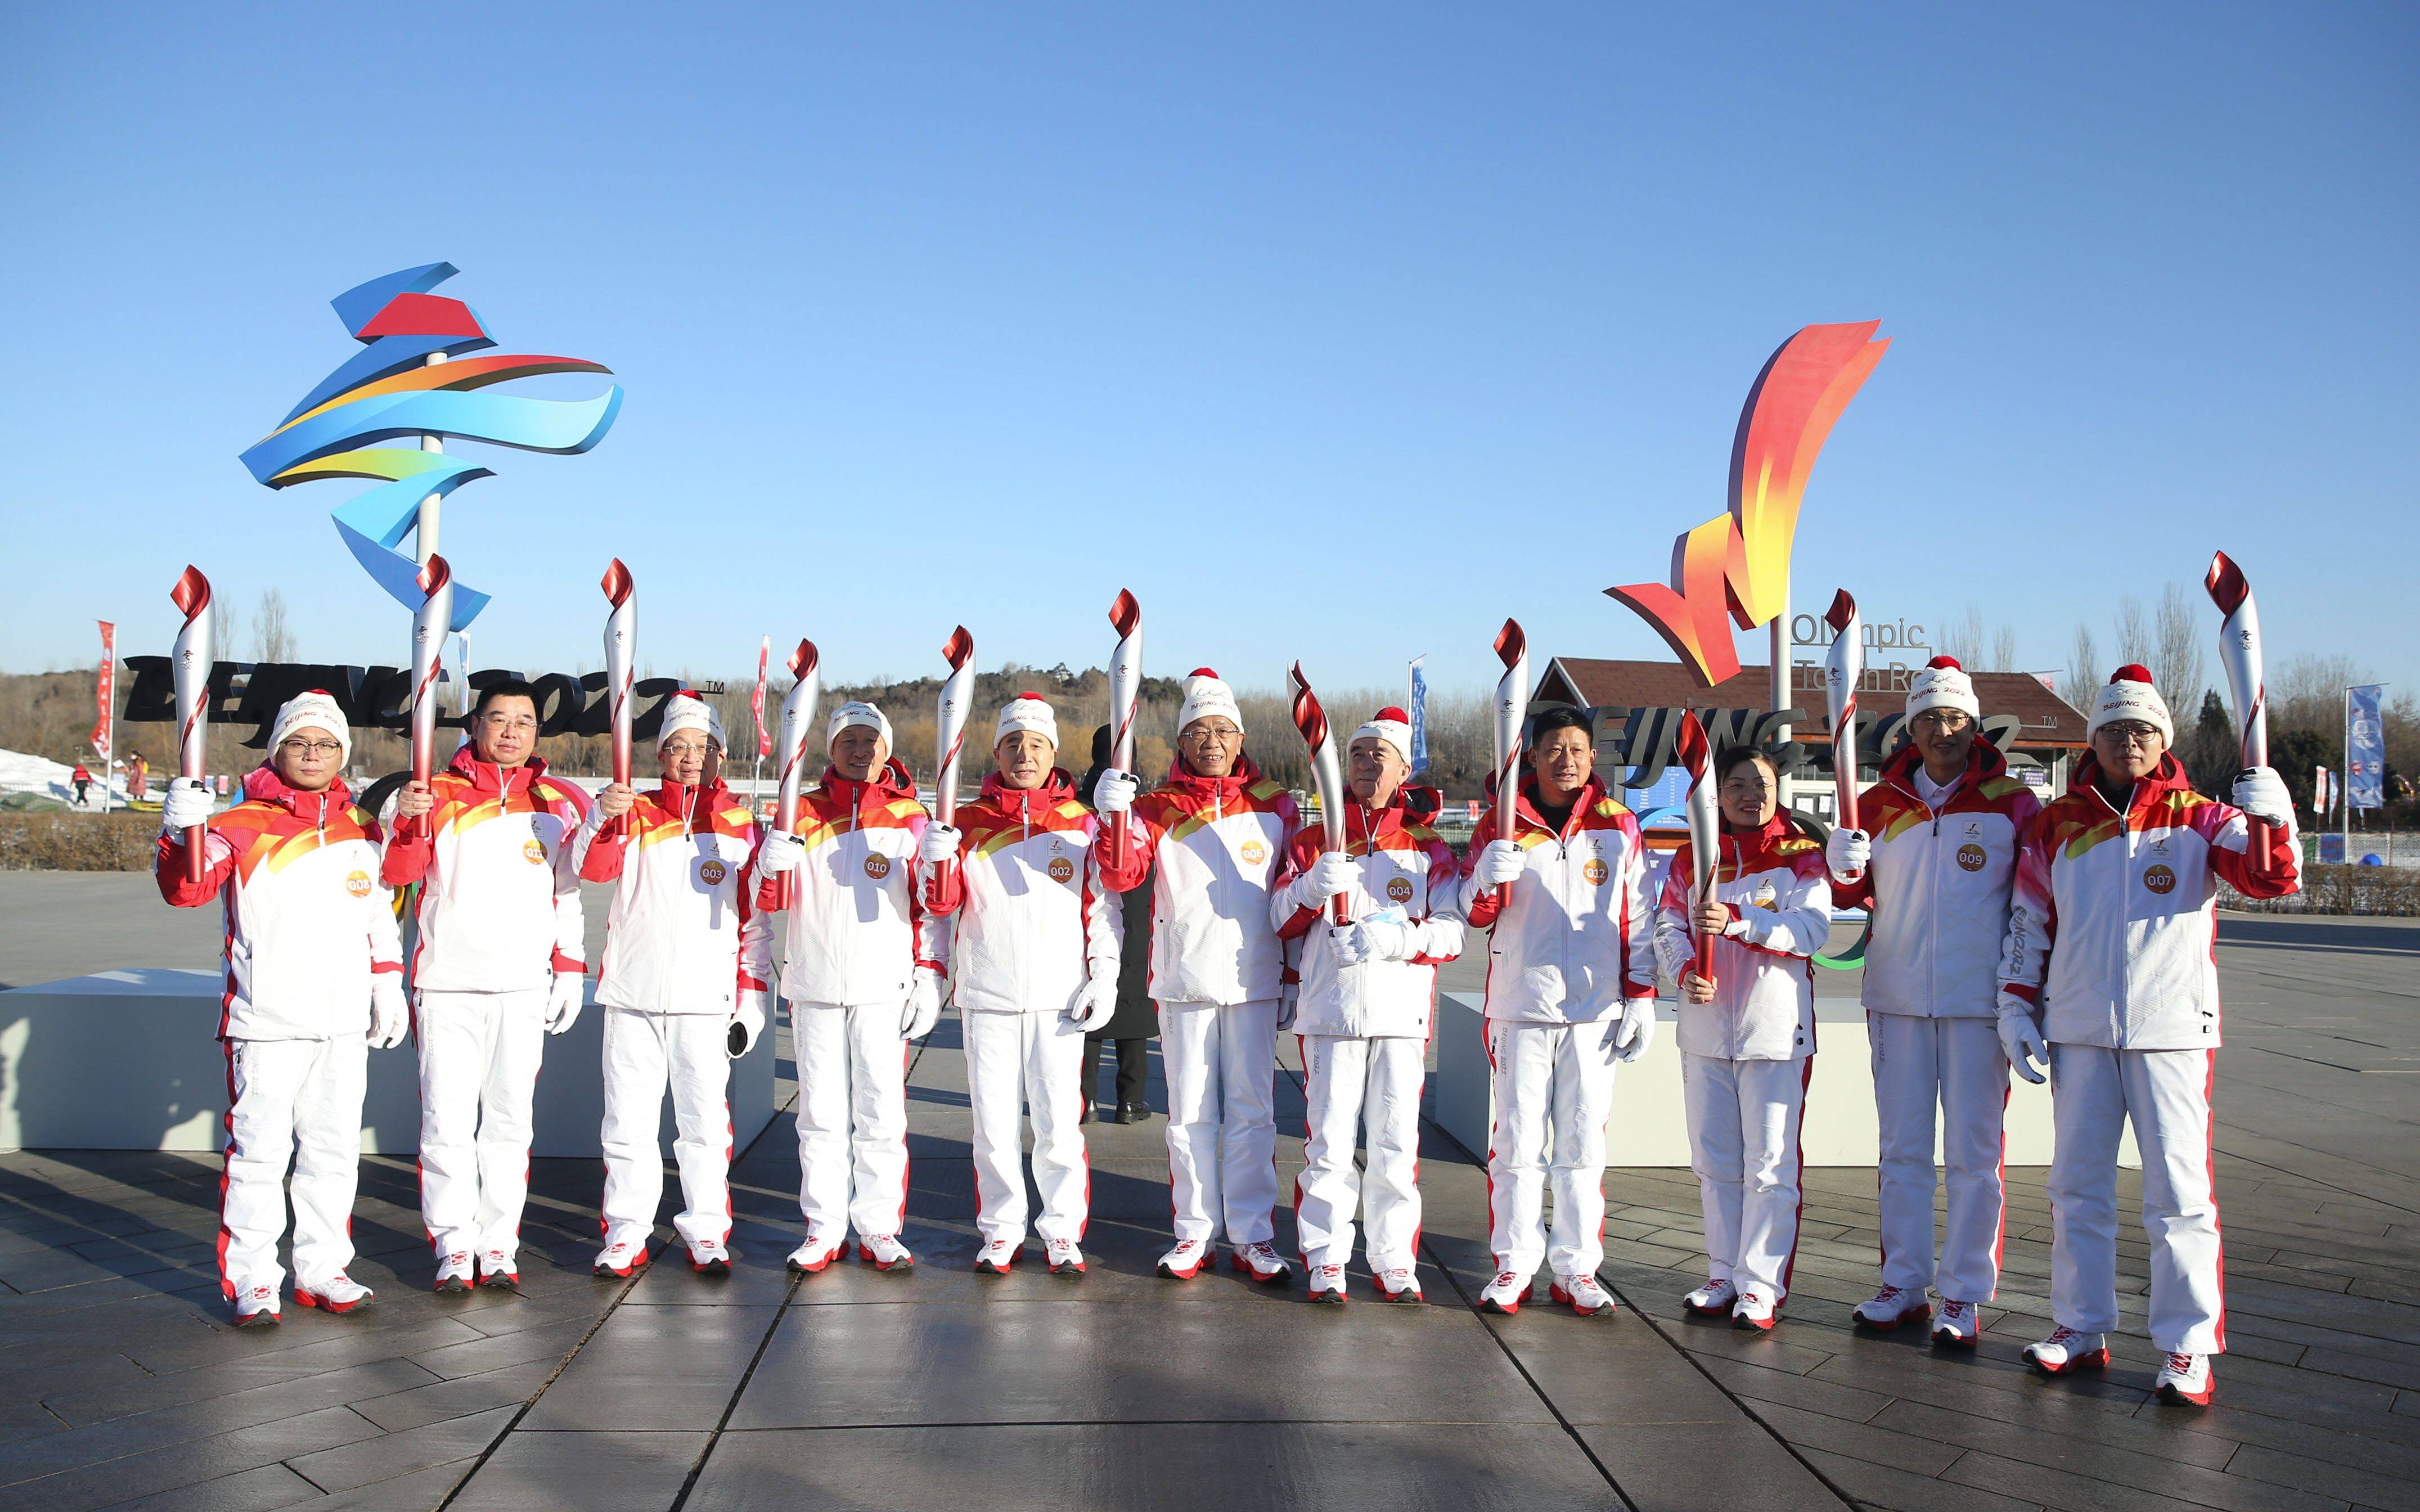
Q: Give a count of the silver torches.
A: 11